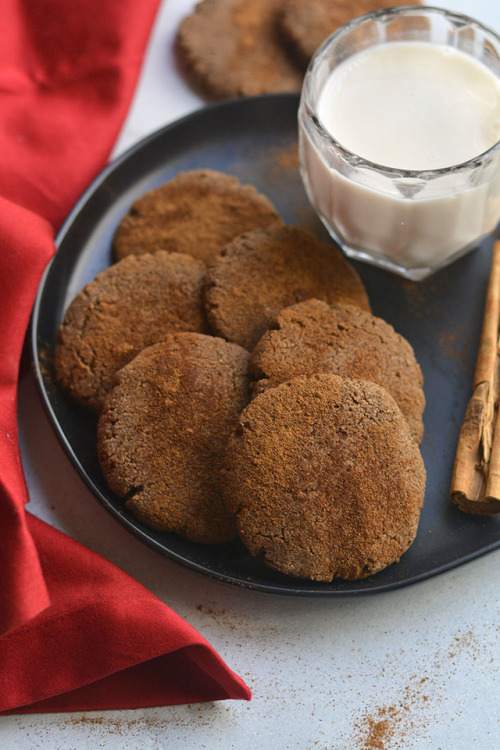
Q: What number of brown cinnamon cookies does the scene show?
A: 8